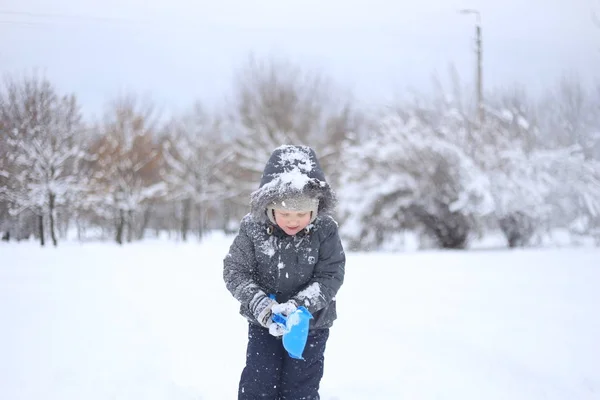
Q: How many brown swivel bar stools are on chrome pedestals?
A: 0